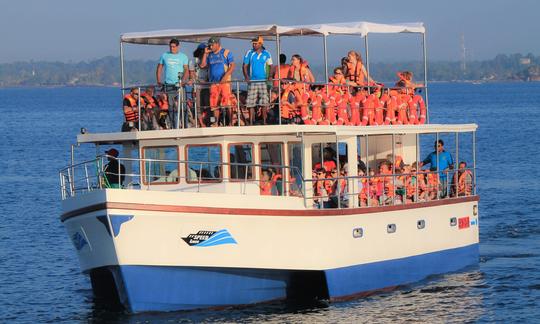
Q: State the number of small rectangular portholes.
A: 4